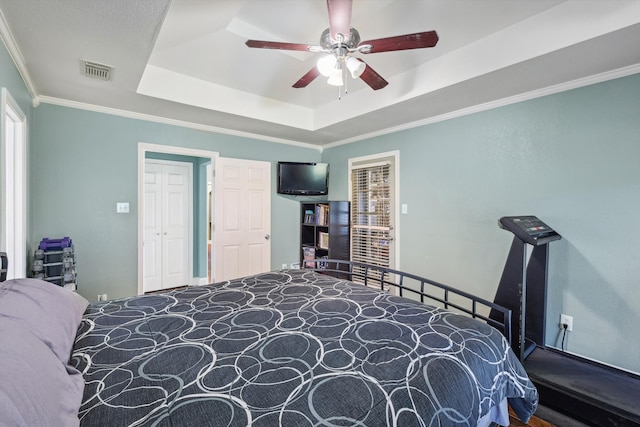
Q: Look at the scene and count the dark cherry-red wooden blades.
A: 5